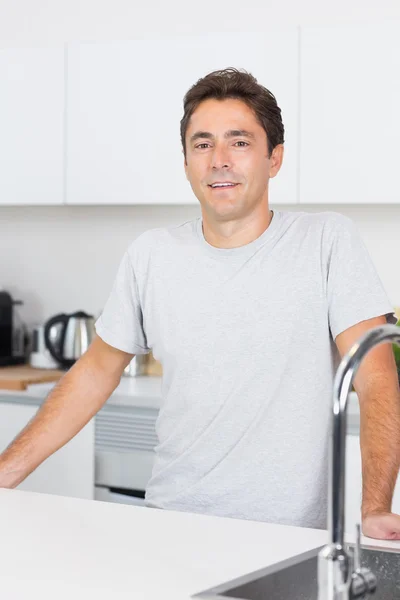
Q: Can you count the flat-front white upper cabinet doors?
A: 3